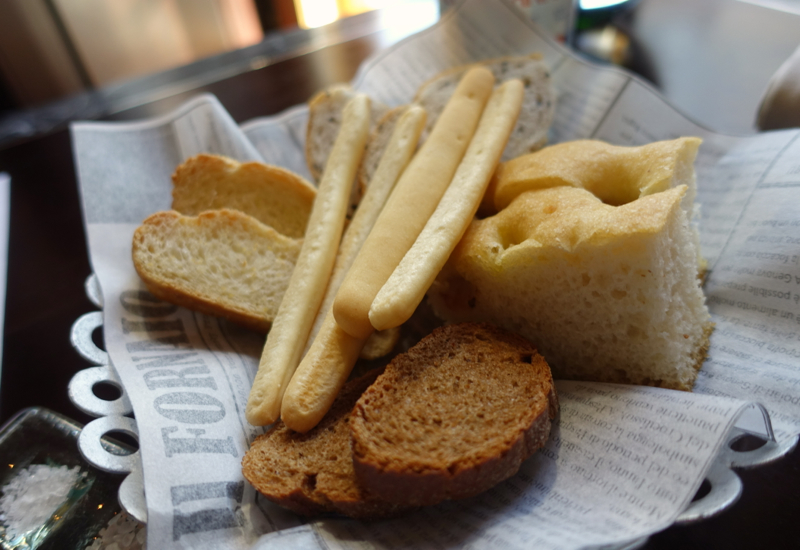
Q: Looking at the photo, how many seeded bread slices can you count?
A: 3